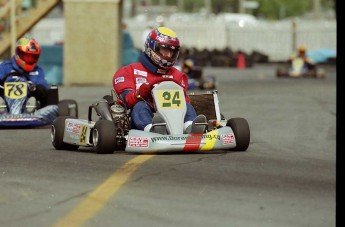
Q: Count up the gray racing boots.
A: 2